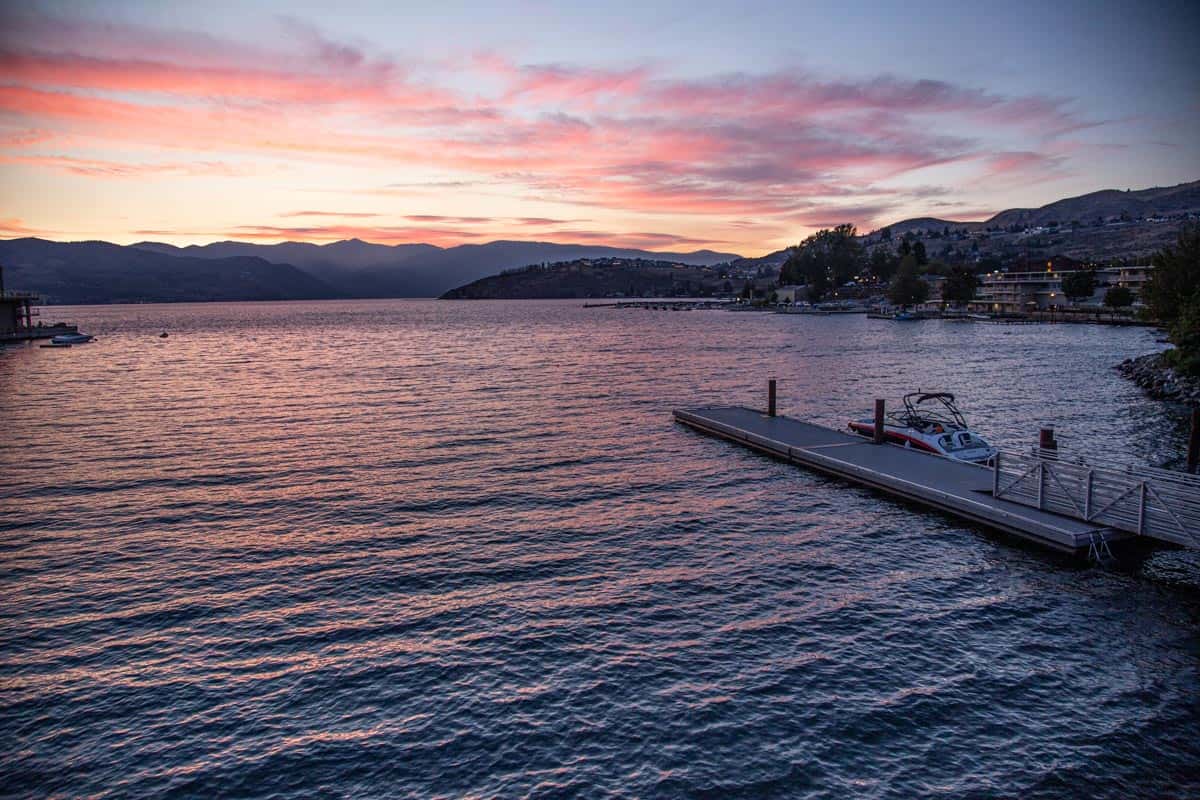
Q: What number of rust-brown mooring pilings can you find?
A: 4